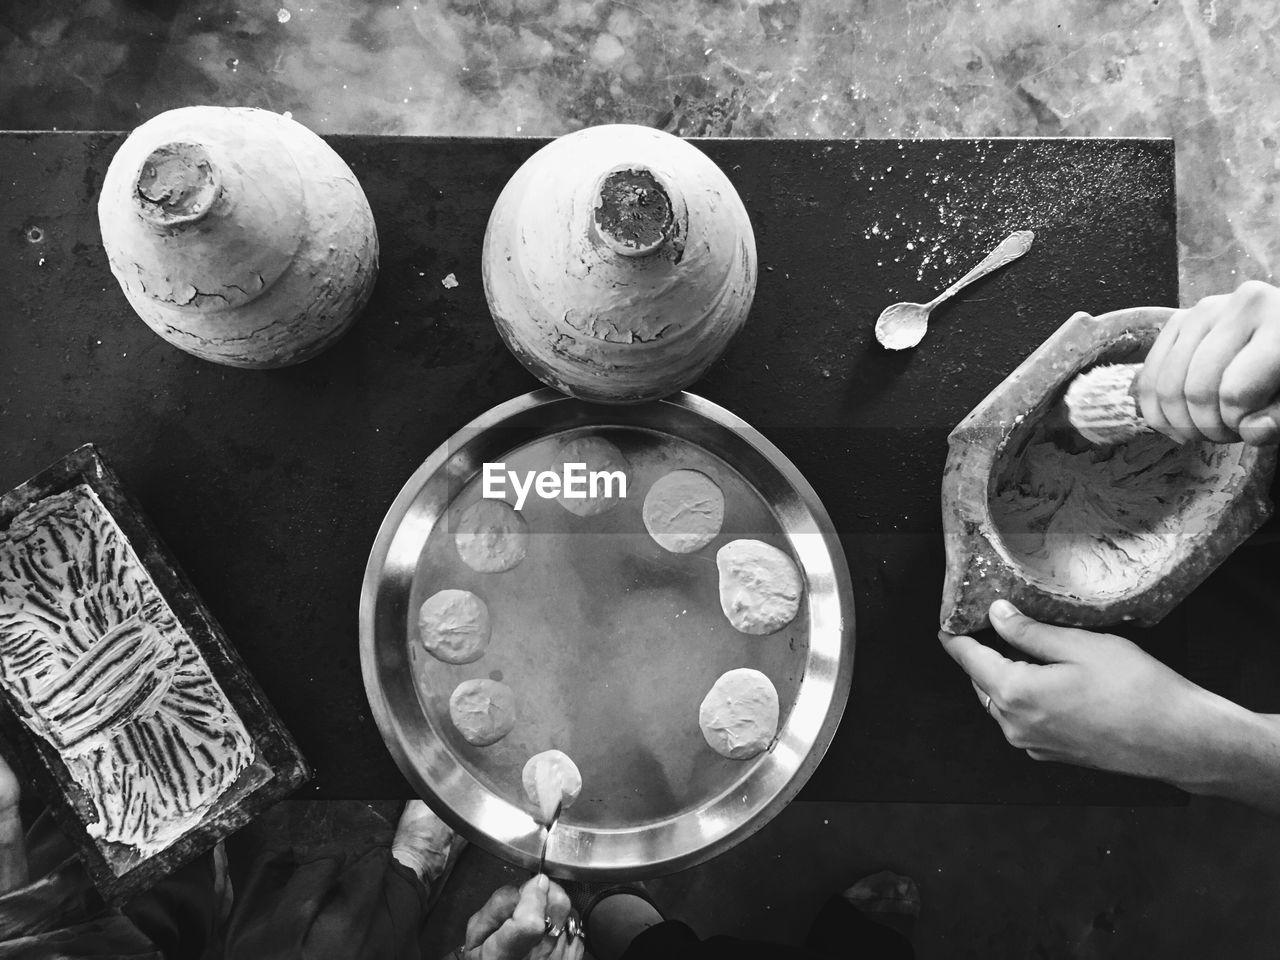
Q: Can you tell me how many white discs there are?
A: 8